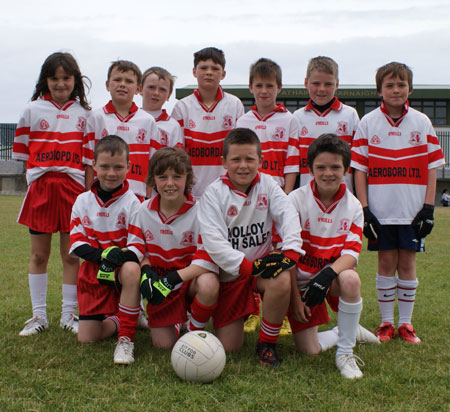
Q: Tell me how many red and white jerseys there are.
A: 11